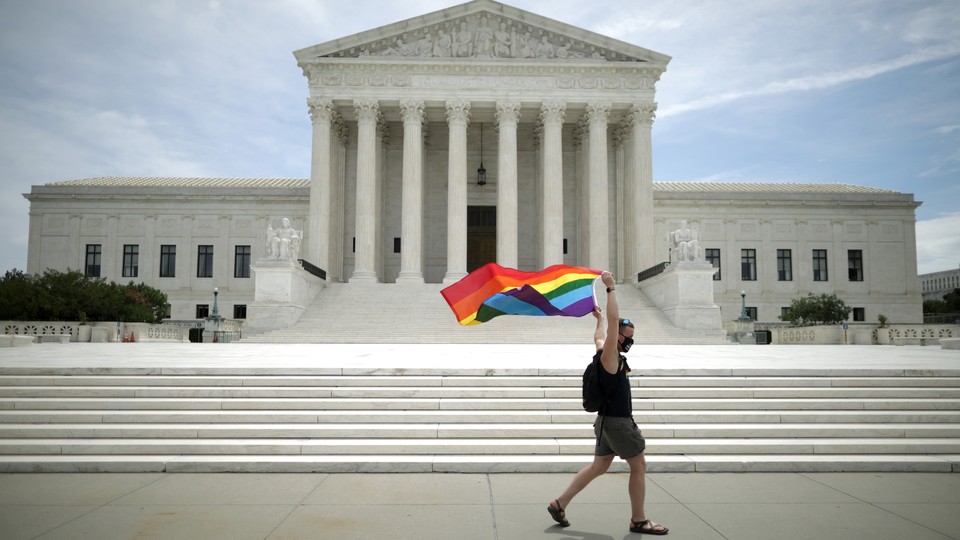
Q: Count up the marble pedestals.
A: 2